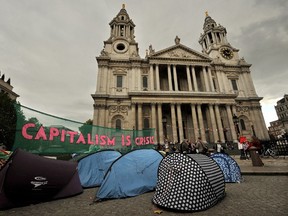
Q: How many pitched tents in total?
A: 5